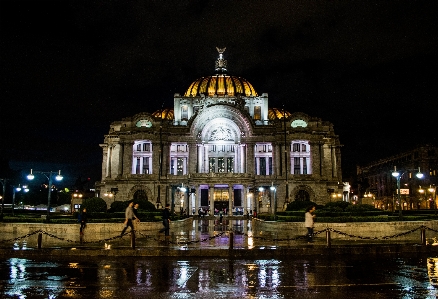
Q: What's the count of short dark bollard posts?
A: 5